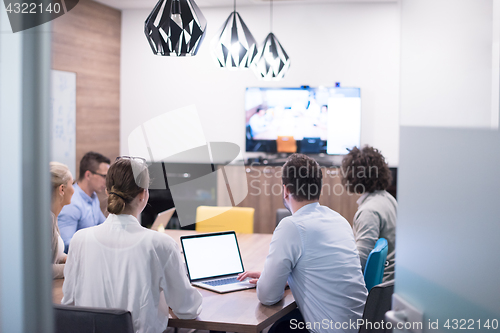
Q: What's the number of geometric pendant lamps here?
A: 3